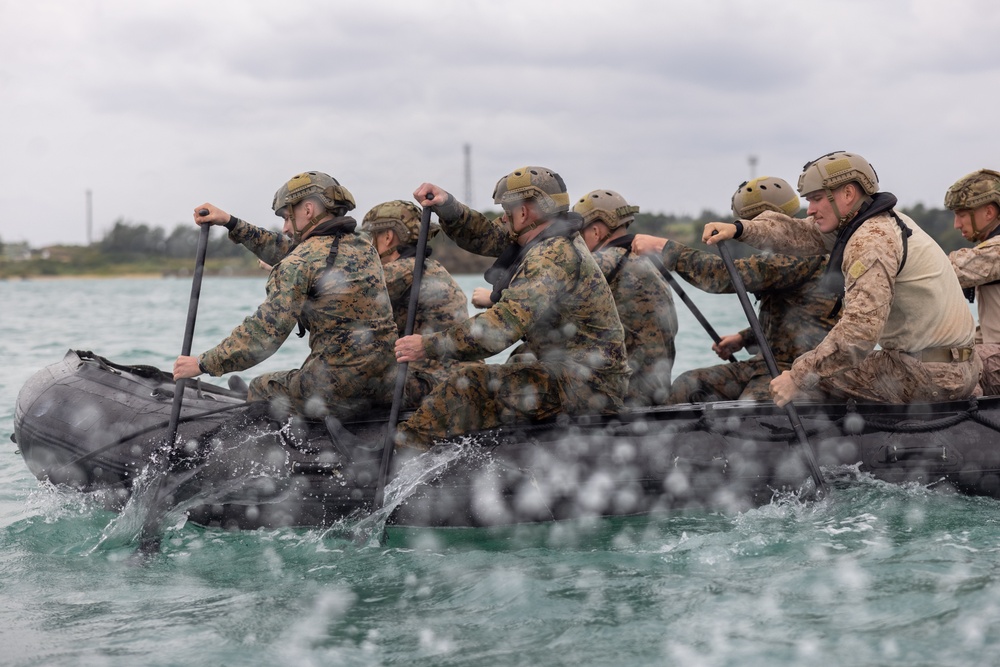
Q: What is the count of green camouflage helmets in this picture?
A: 2